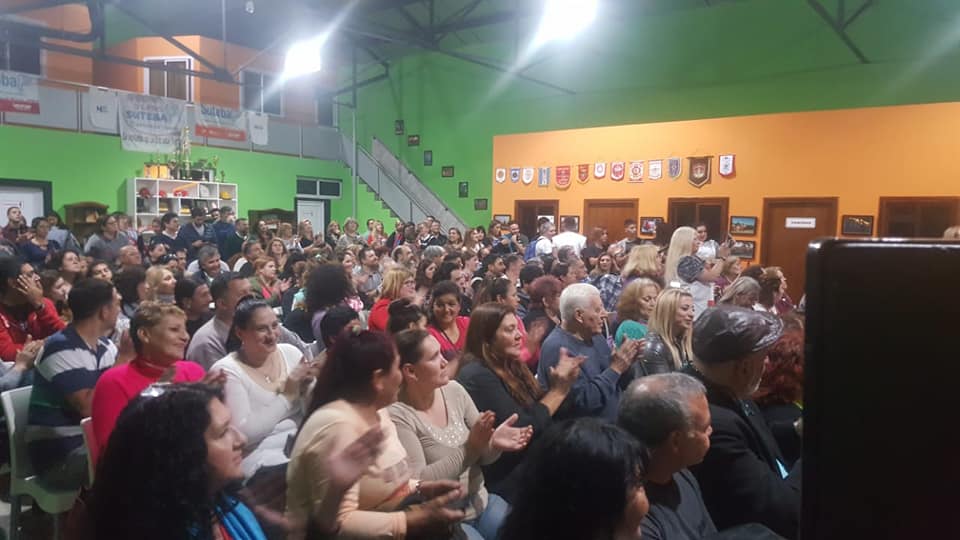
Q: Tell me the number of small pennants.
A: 13